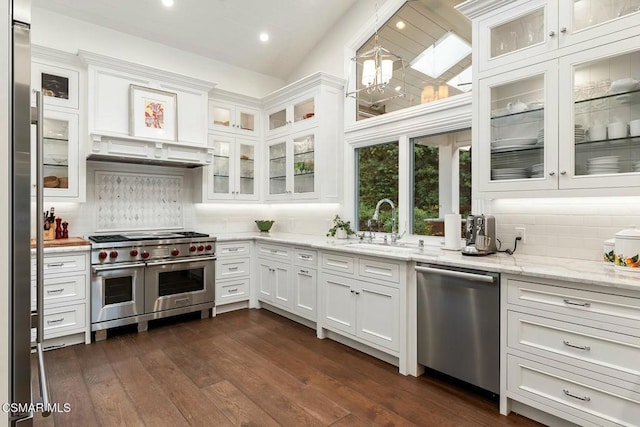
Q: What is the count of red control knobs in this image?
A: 8